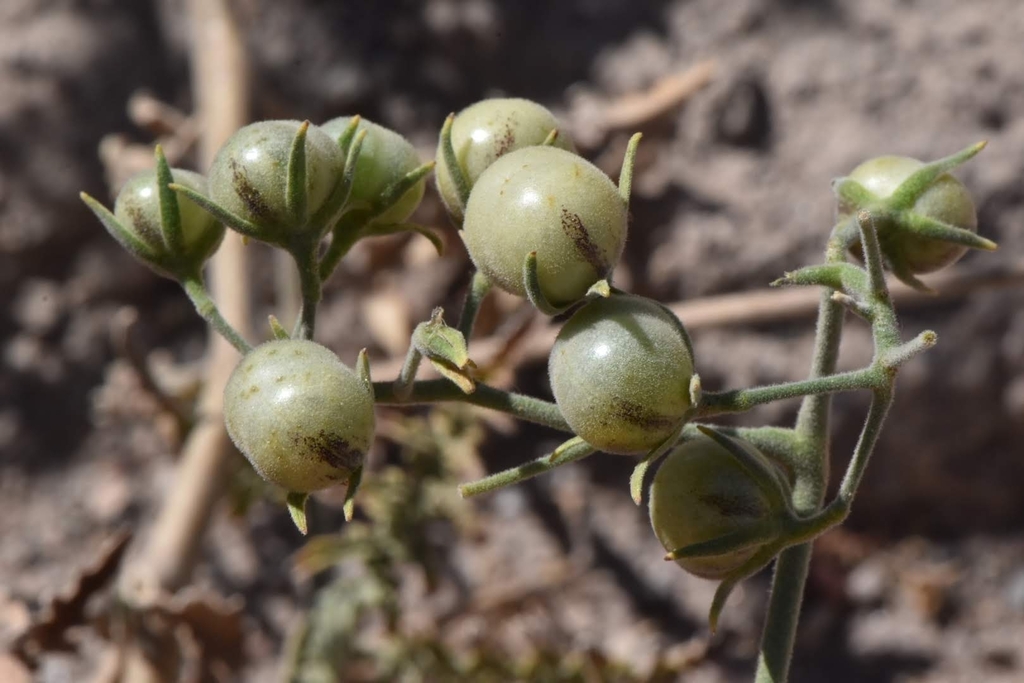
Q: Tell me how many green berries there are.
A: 9